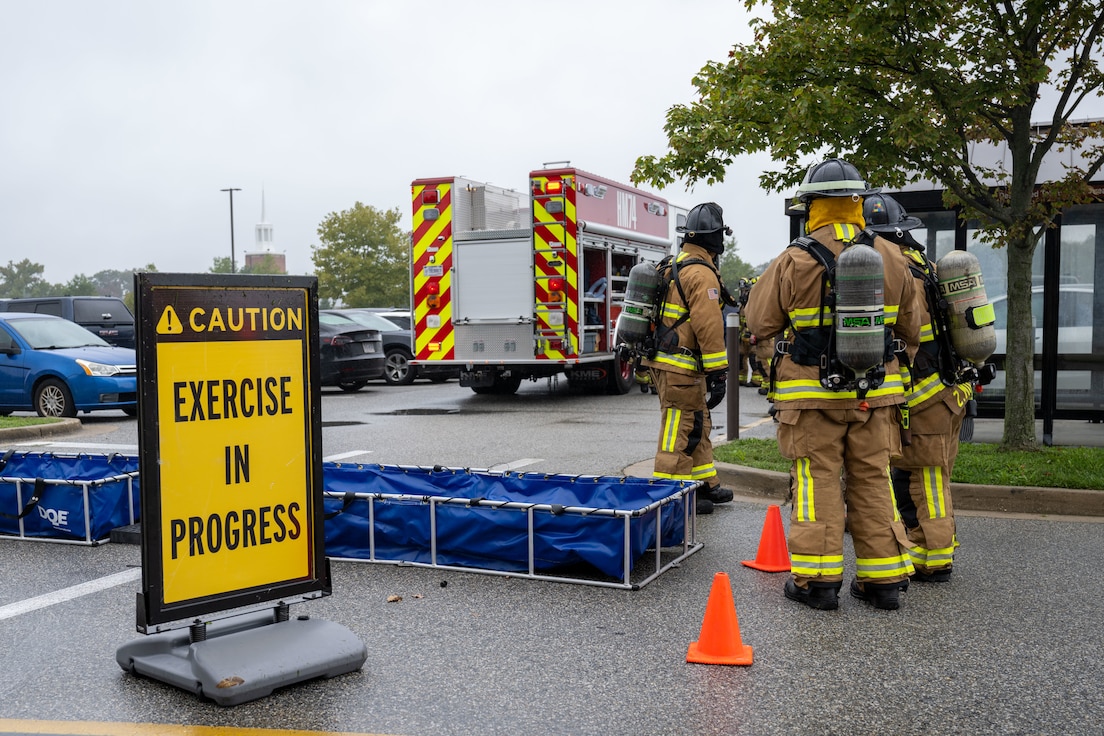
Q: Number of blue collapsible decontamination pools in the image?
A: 2